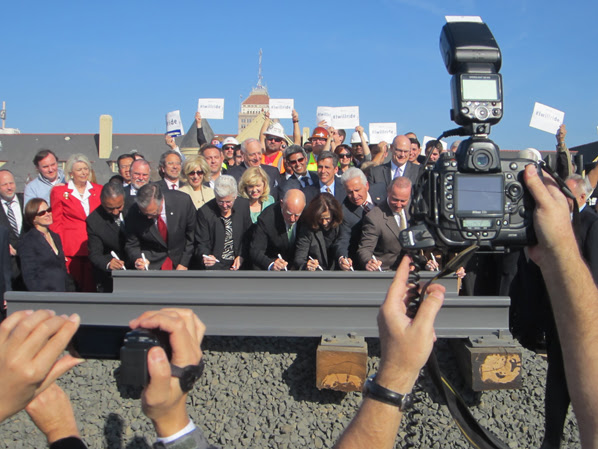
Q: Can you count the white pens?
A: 8